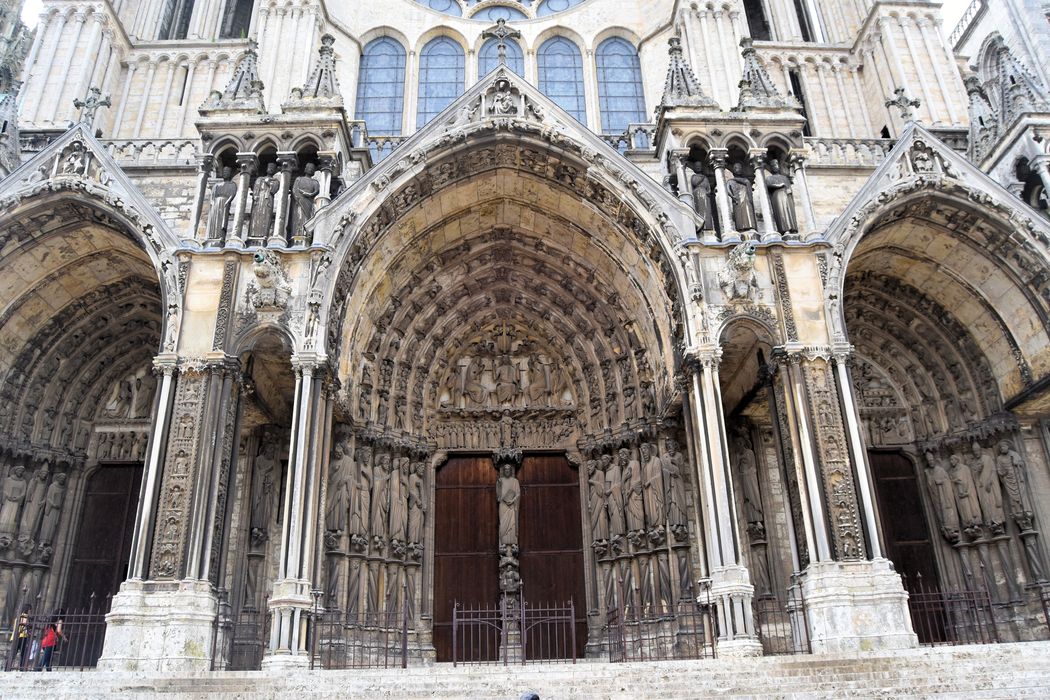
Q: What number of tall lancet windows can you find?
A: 5